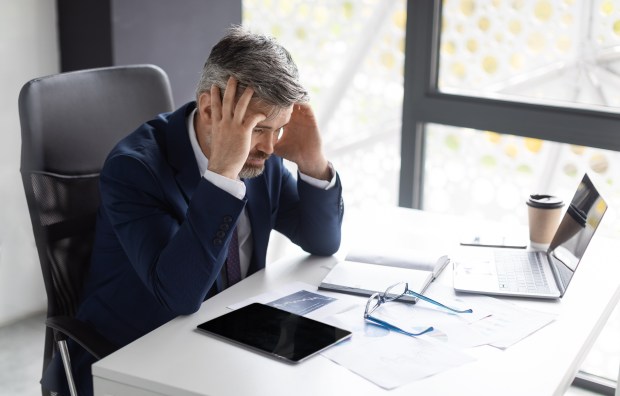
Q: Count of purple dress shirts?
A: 0